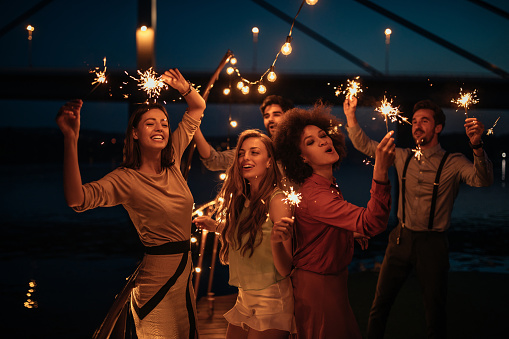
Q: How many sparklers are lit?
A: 6